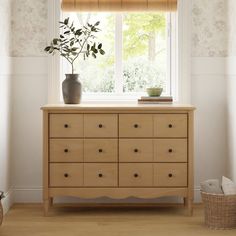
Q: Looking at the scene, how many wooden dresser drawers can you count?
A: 6